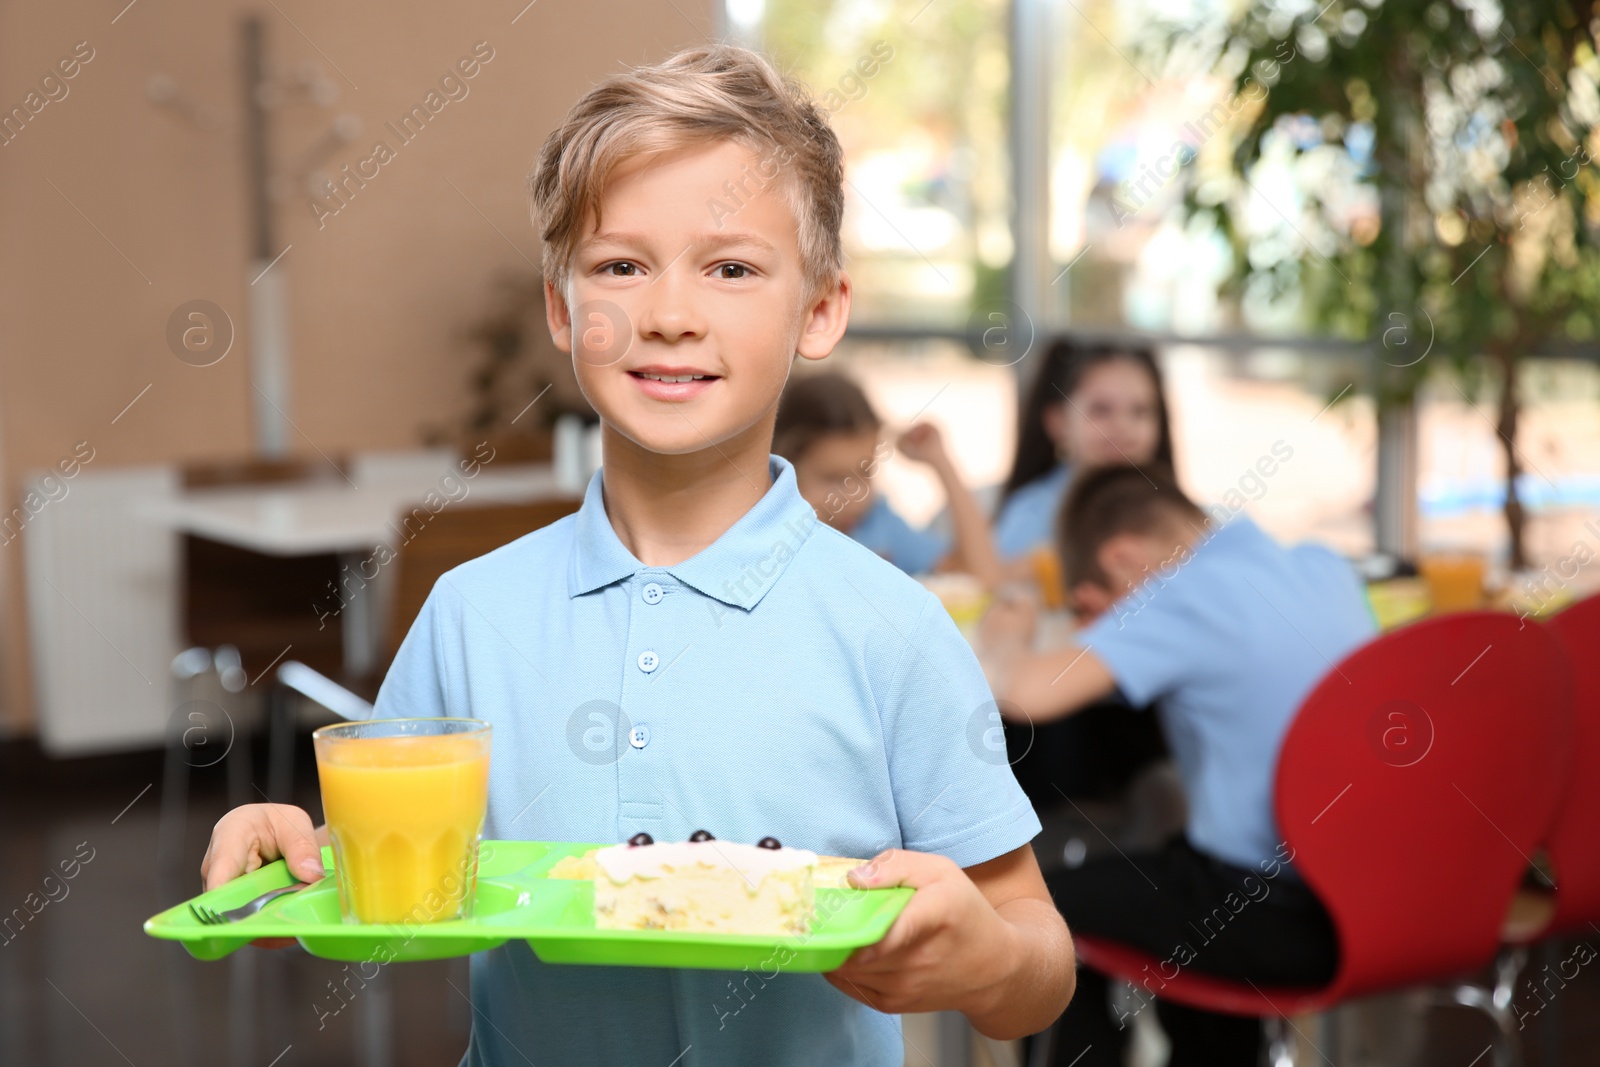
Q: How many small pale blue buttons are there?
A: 3